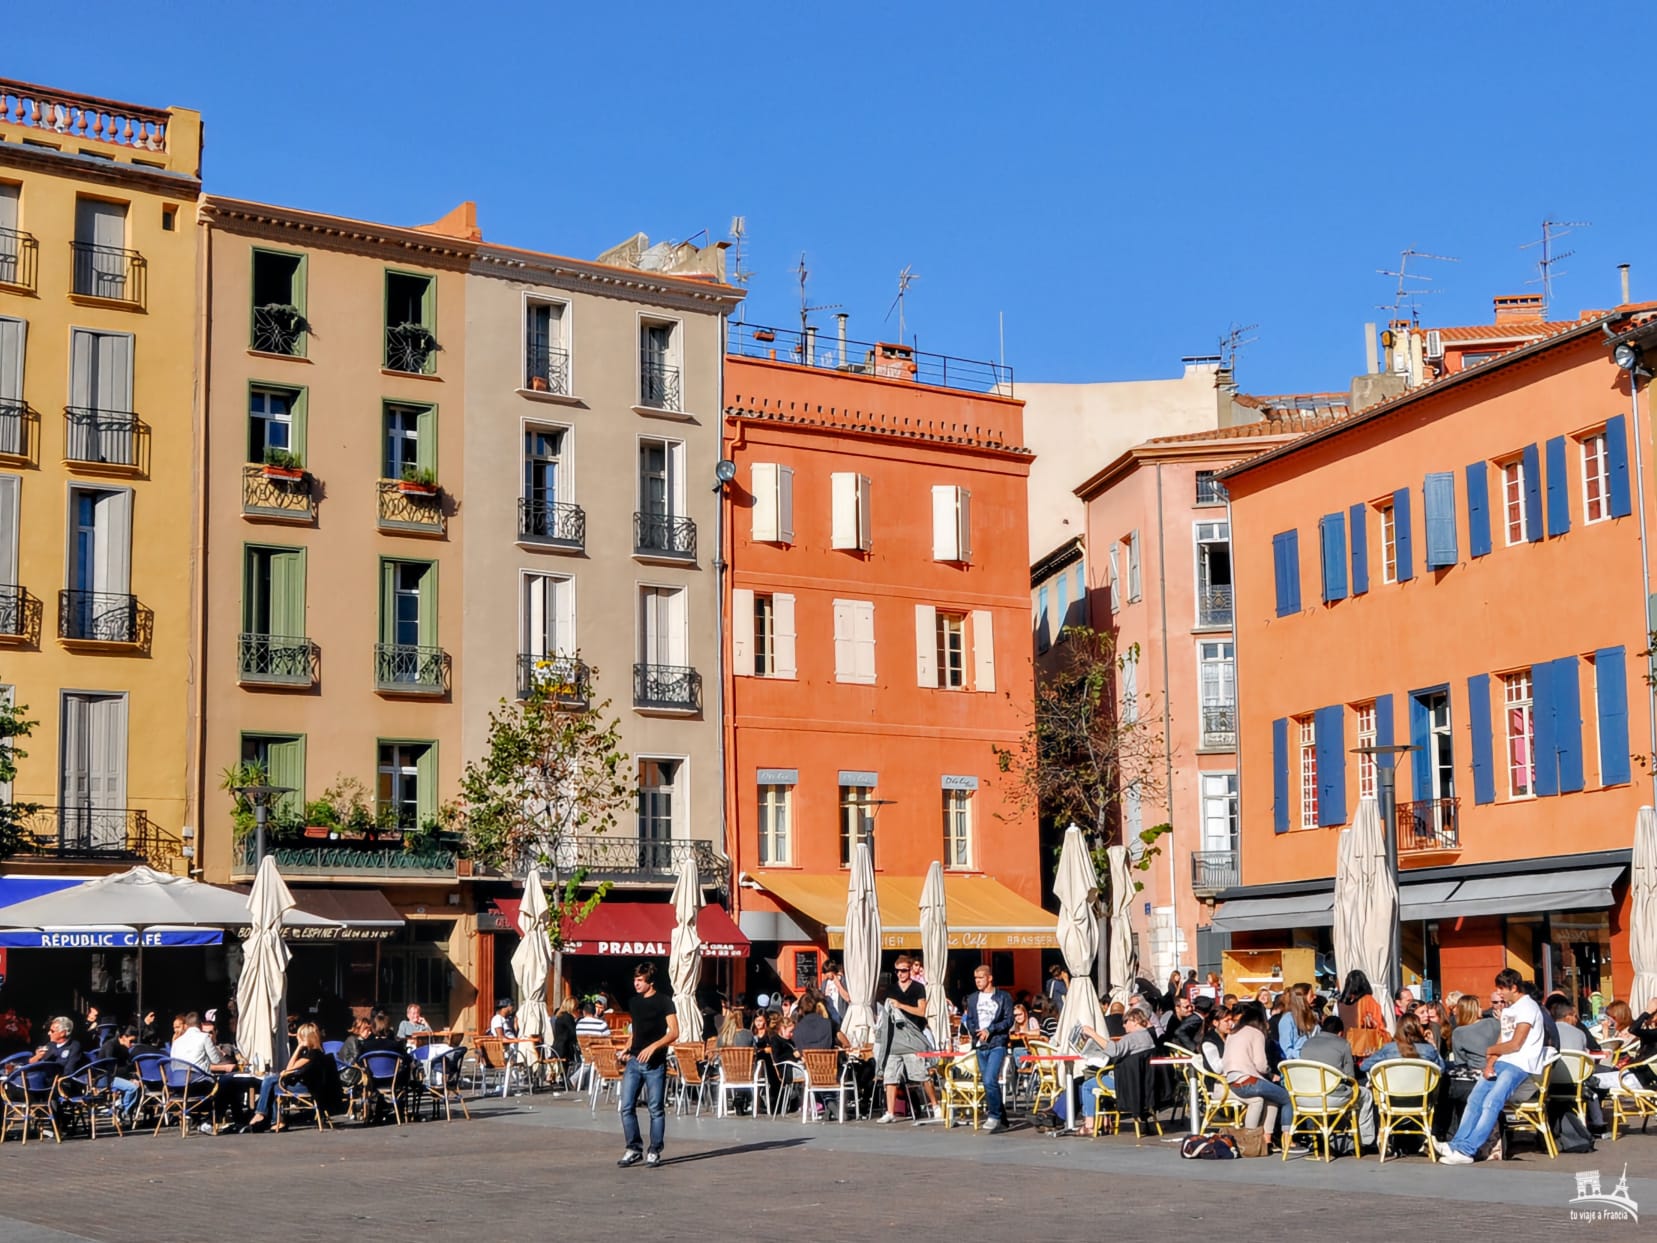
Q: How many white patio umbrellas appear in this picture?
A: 11